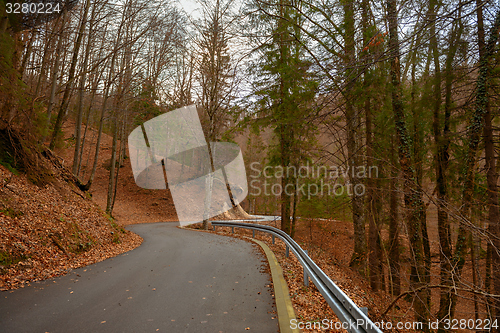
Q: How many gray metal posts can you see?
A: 7